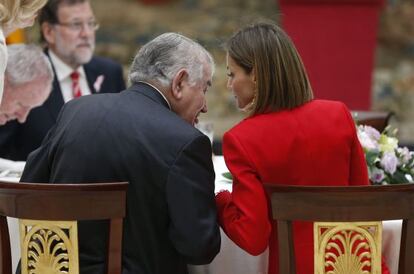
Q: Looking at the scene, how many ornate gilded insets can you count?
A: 2